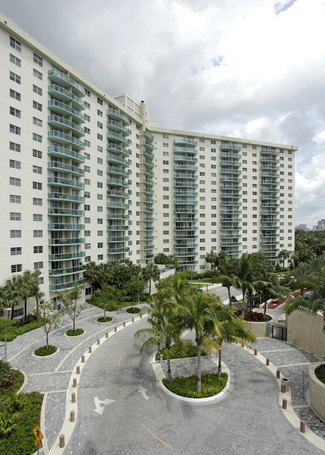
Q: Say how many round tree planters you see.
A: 4